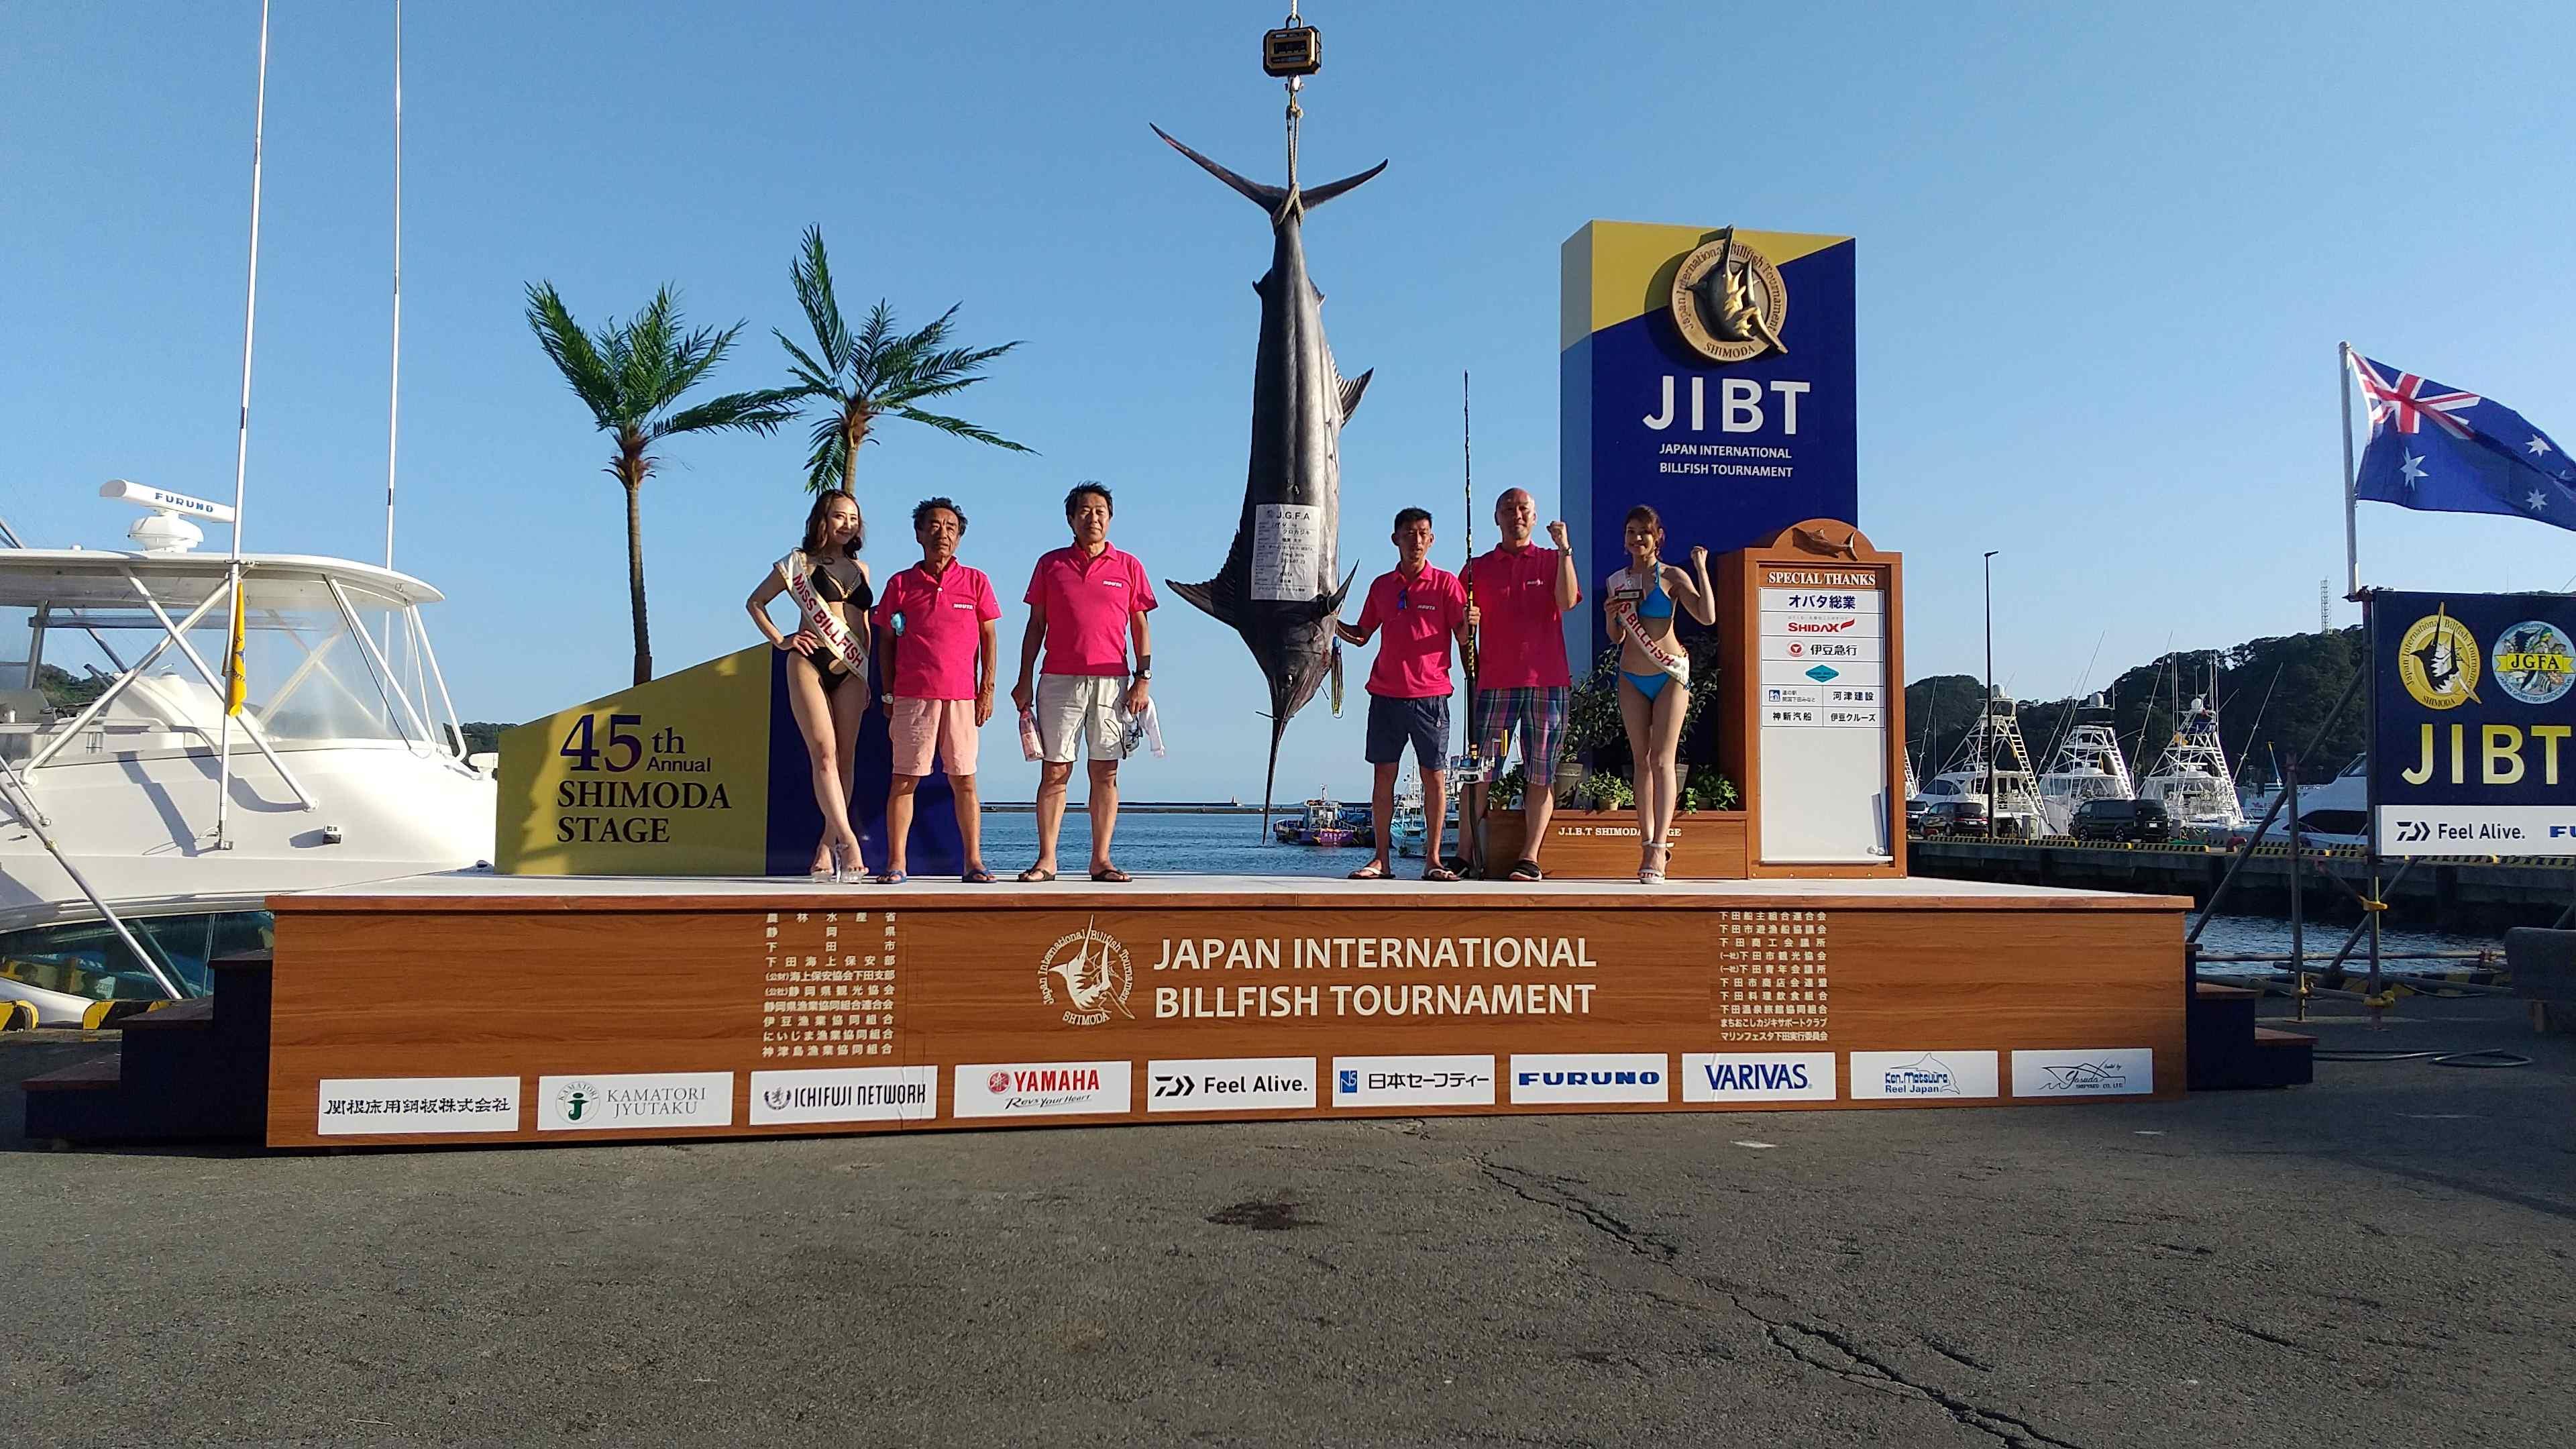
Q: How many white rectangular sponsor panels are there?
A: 10